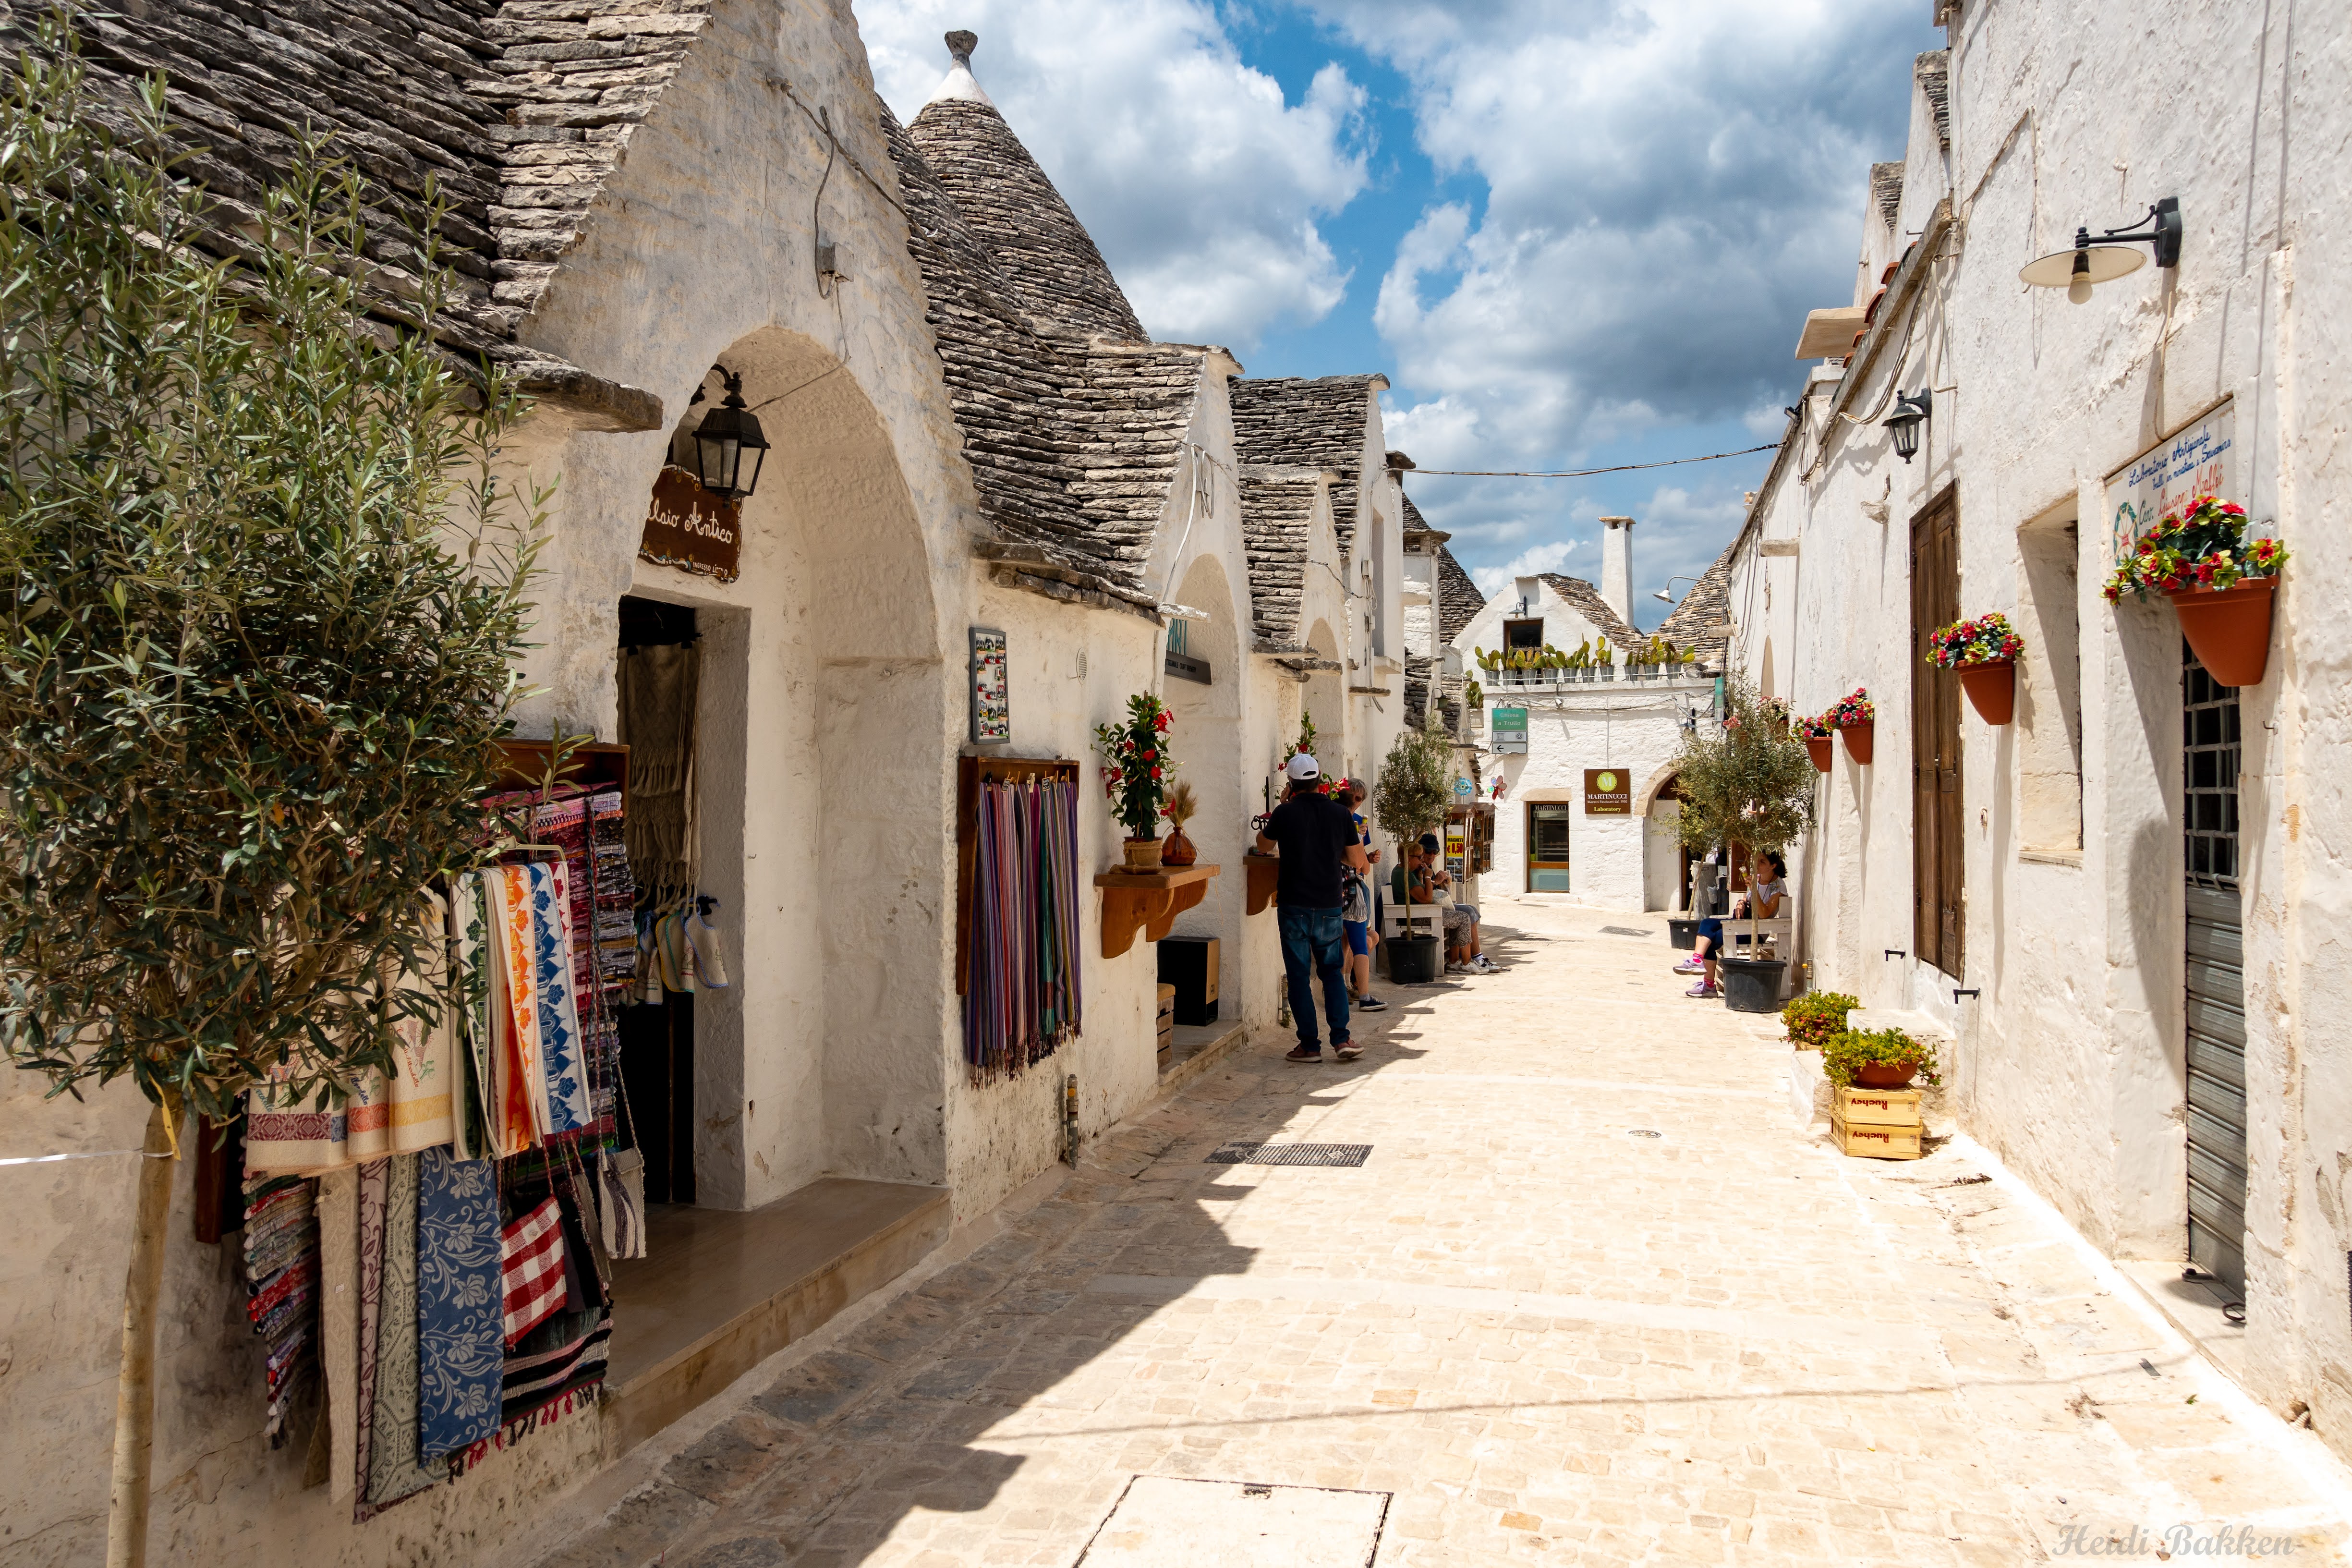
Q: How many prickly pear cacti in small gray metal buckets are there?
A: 10